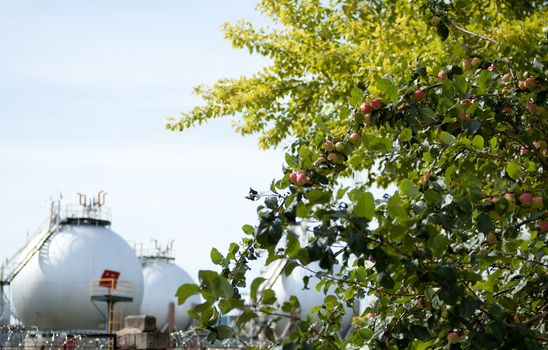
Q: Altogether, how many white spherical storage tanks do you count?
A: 3